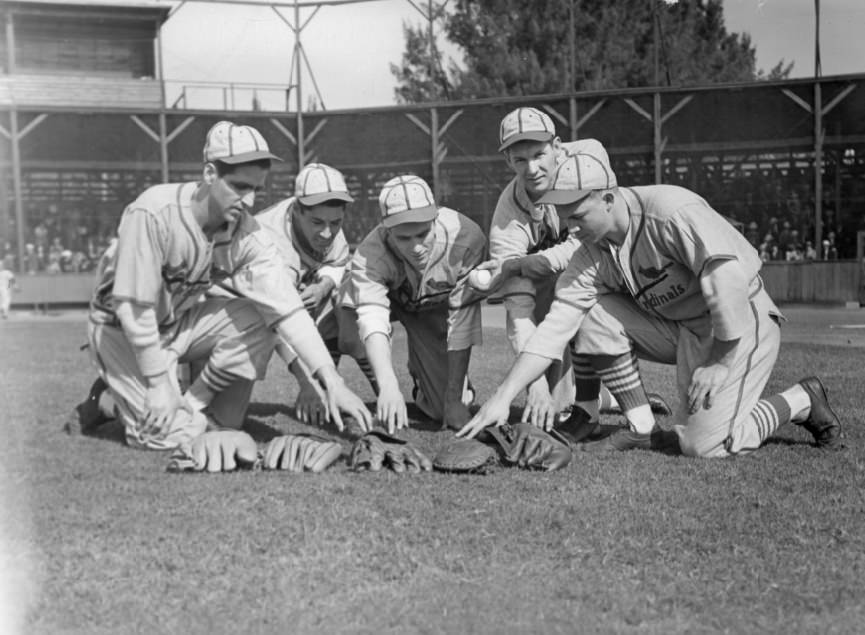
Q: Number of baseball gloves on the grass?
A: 5